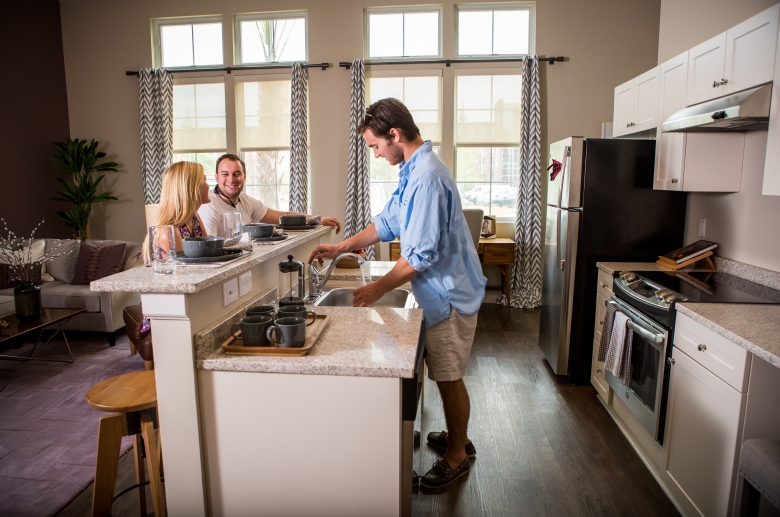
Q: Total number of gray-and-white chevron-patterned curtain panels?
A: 4